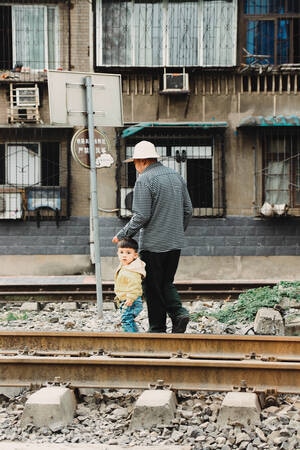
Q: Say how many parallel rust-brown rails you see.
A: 2